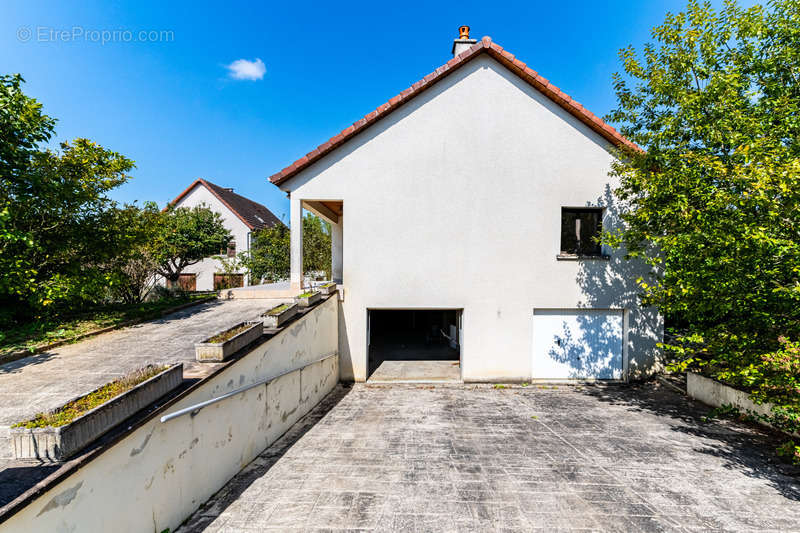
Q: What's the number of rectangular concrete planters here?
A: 5